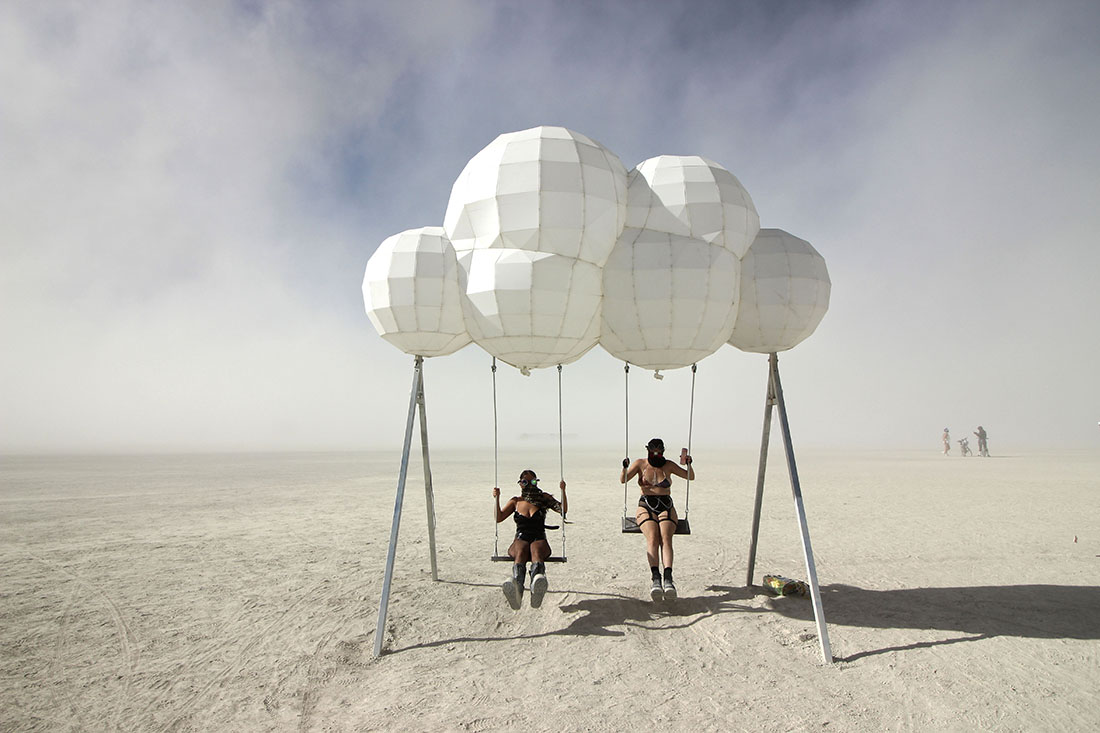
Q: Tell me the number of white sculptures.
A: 1